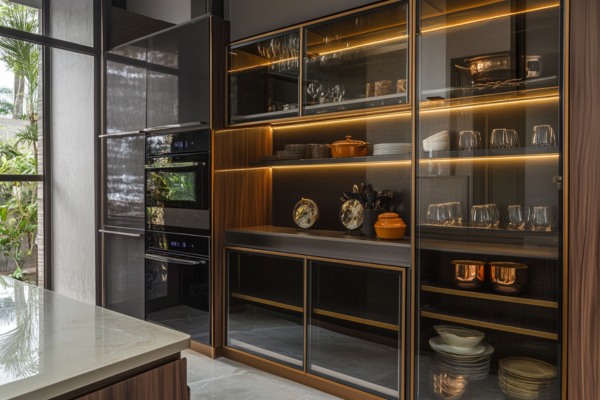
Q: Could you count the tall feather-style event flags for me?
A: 0